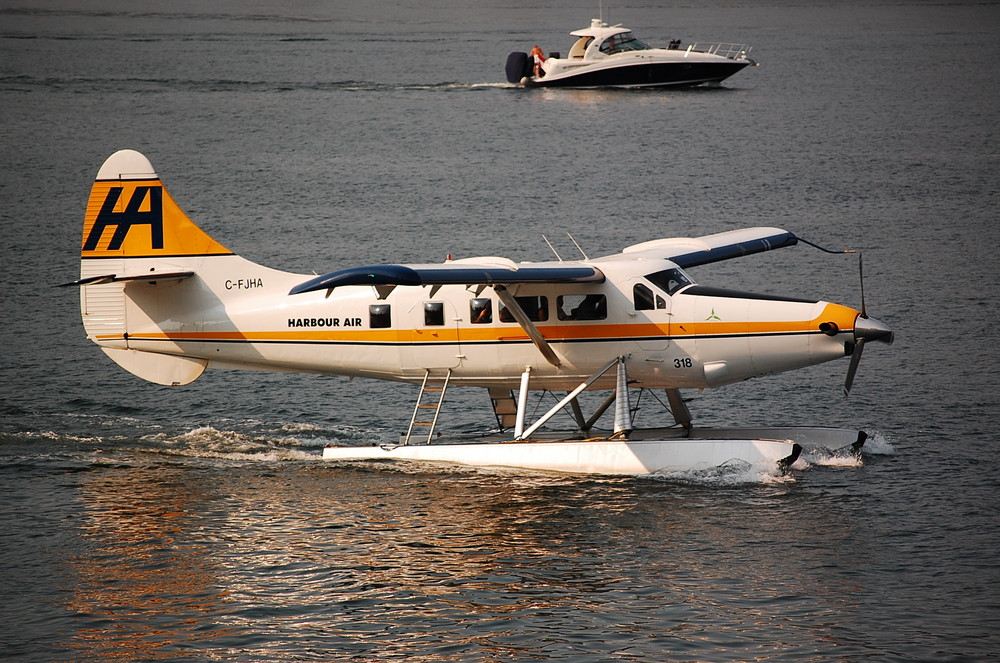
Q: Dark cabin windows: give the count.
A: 5